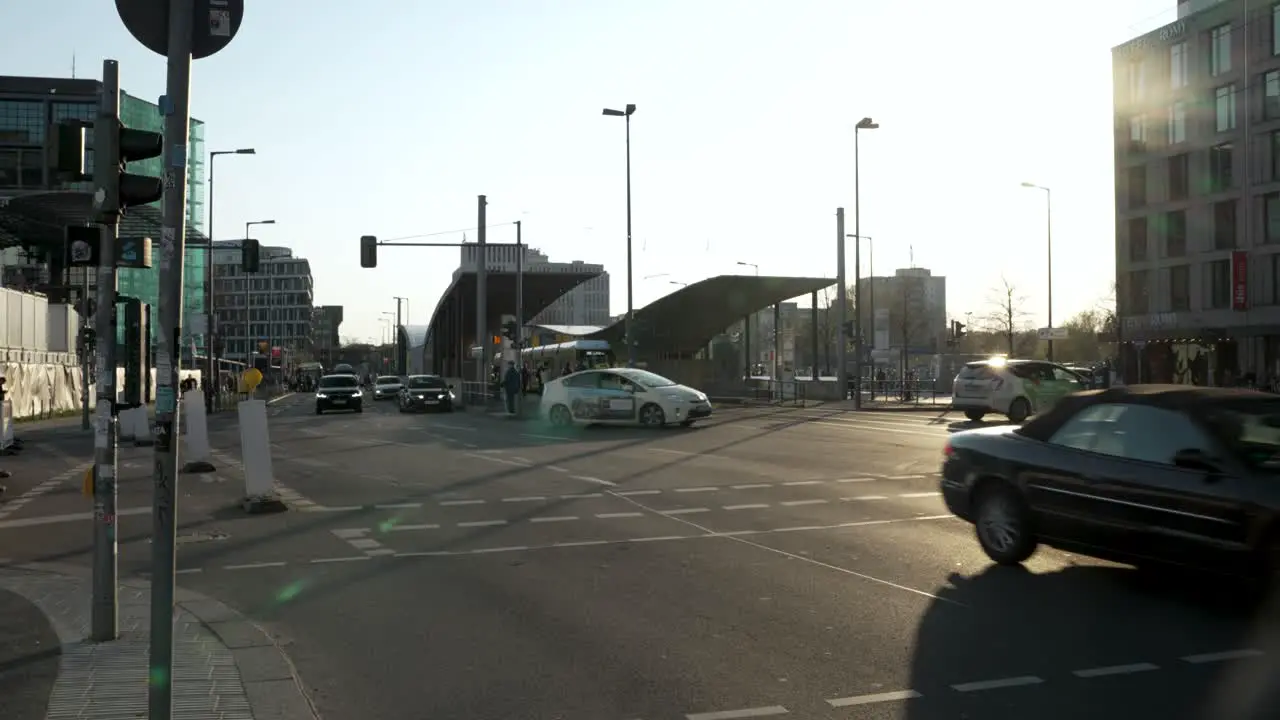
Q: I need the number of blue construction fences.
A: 0